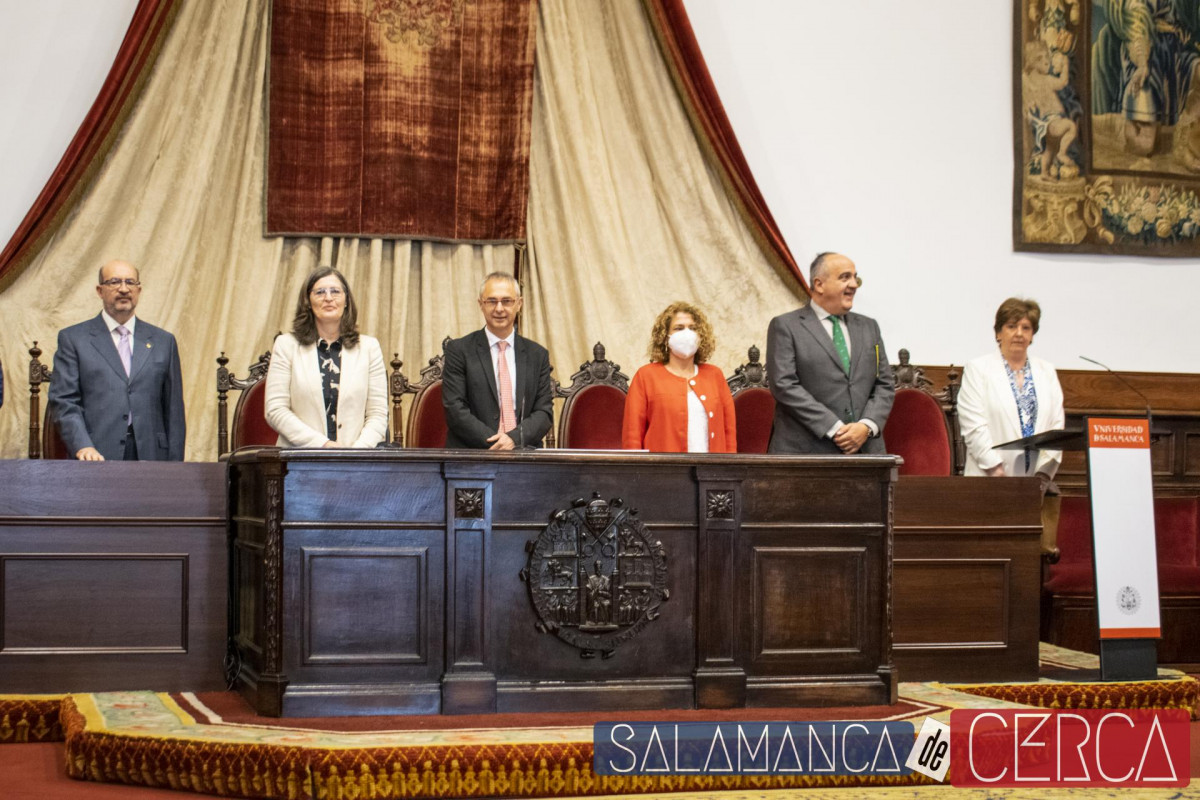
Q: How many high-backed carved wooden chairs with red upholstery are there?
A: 6